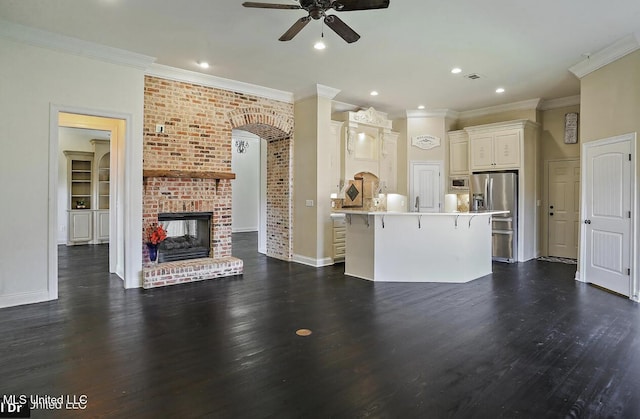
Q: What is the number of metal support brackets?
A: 7